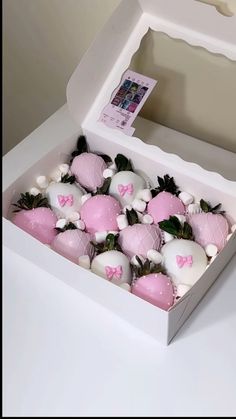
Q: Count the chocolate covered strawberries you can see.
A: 12